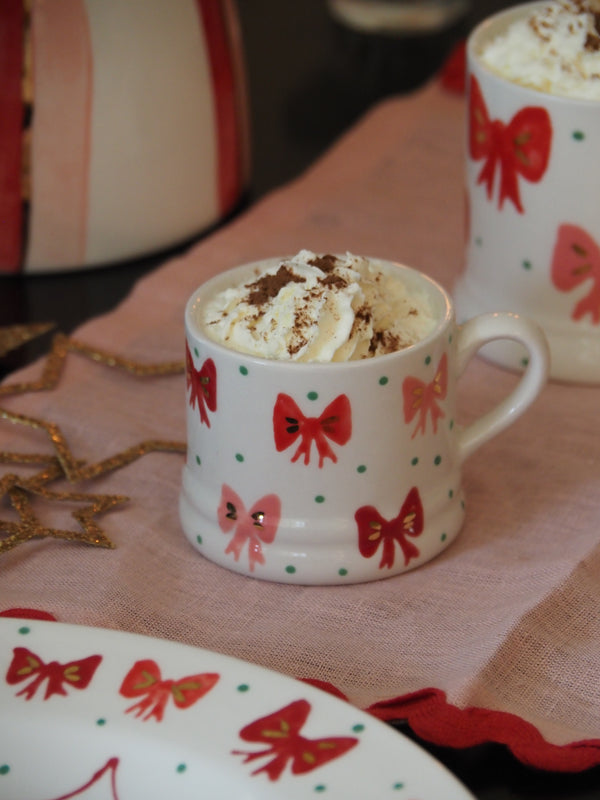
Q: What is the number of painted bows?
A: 10